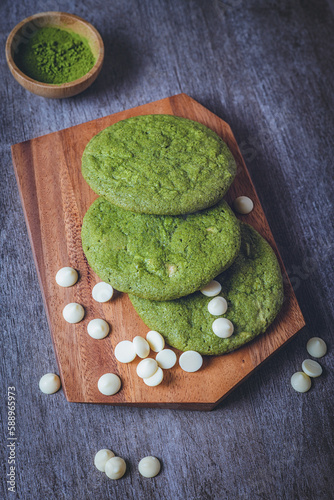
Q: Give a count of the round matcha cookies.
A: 3